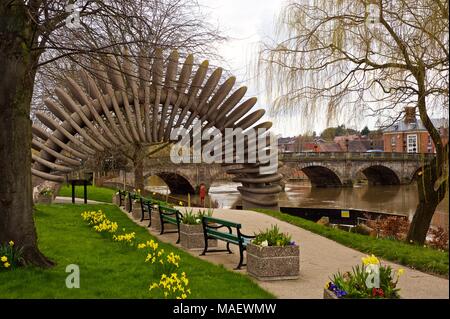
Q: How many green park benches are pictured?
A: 5